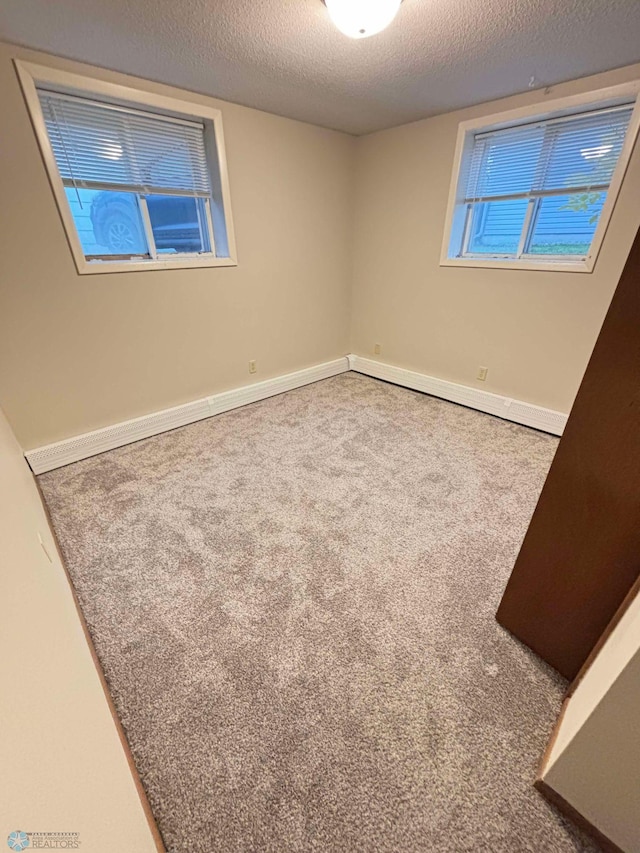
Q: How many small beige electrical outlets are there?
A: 3